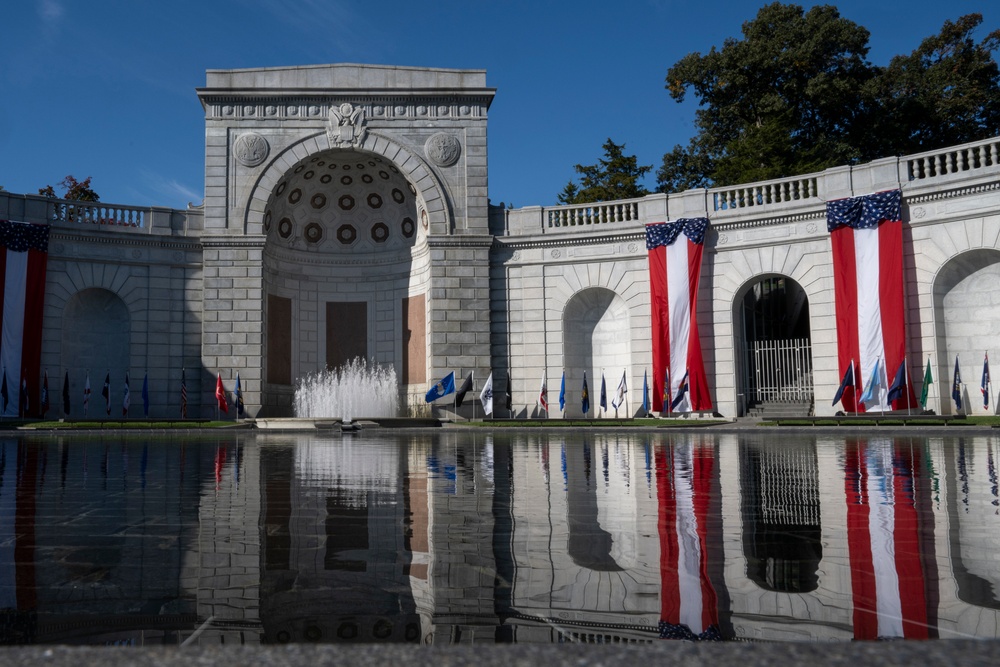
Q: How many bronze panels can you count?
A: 3